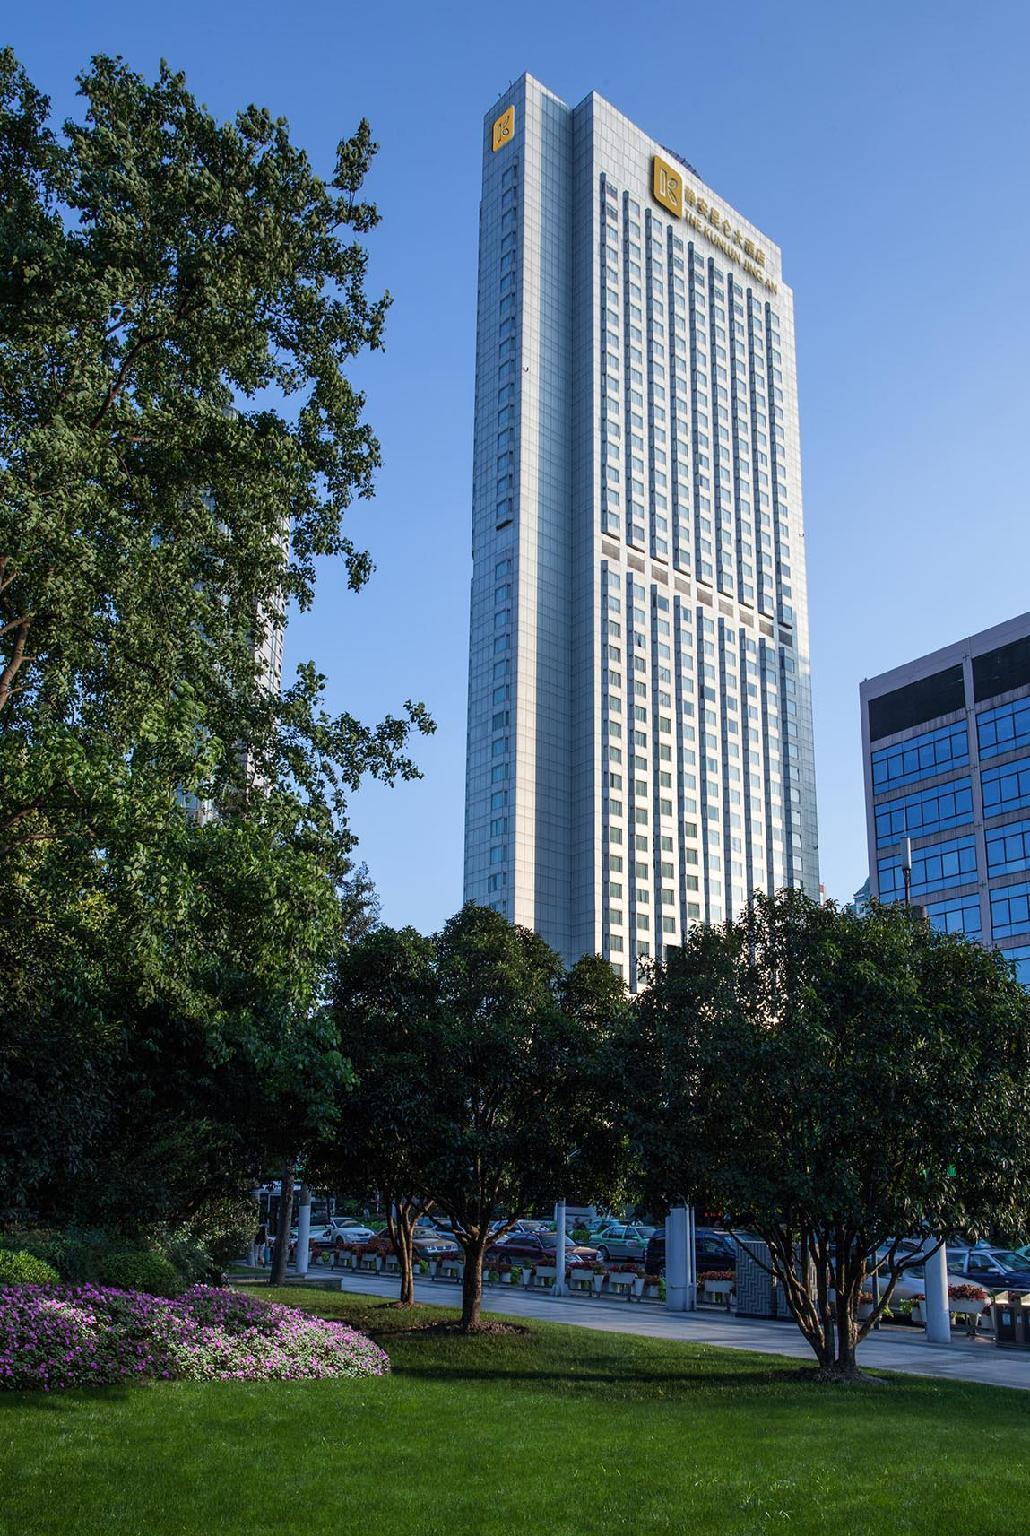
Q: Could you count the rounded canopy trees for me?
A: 3